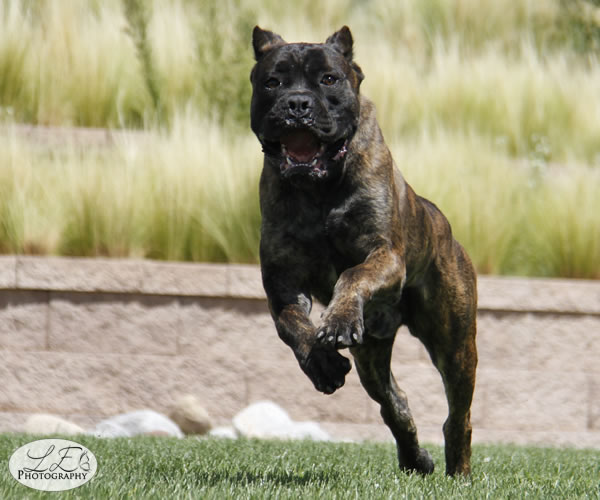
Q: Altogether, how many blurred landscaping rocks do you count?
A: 6